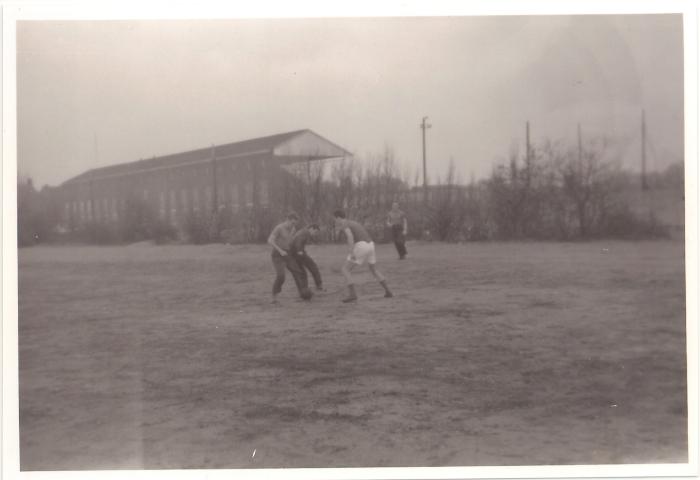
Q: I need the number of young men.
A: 4